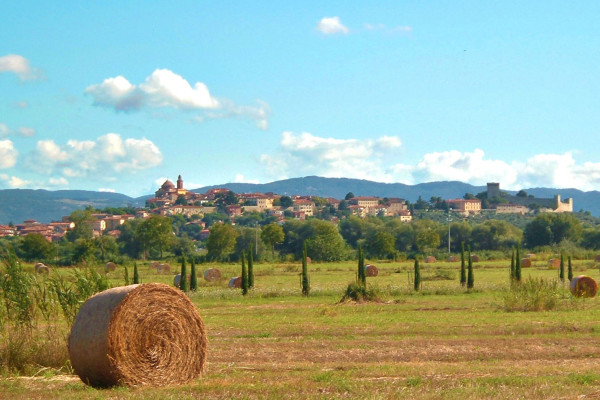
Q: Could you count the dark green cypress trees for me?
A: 15